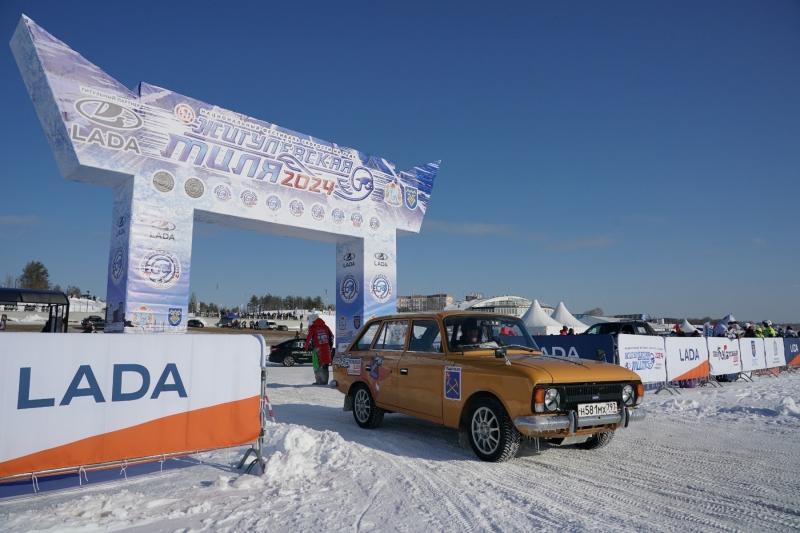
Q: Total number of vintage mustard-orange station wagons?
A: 1